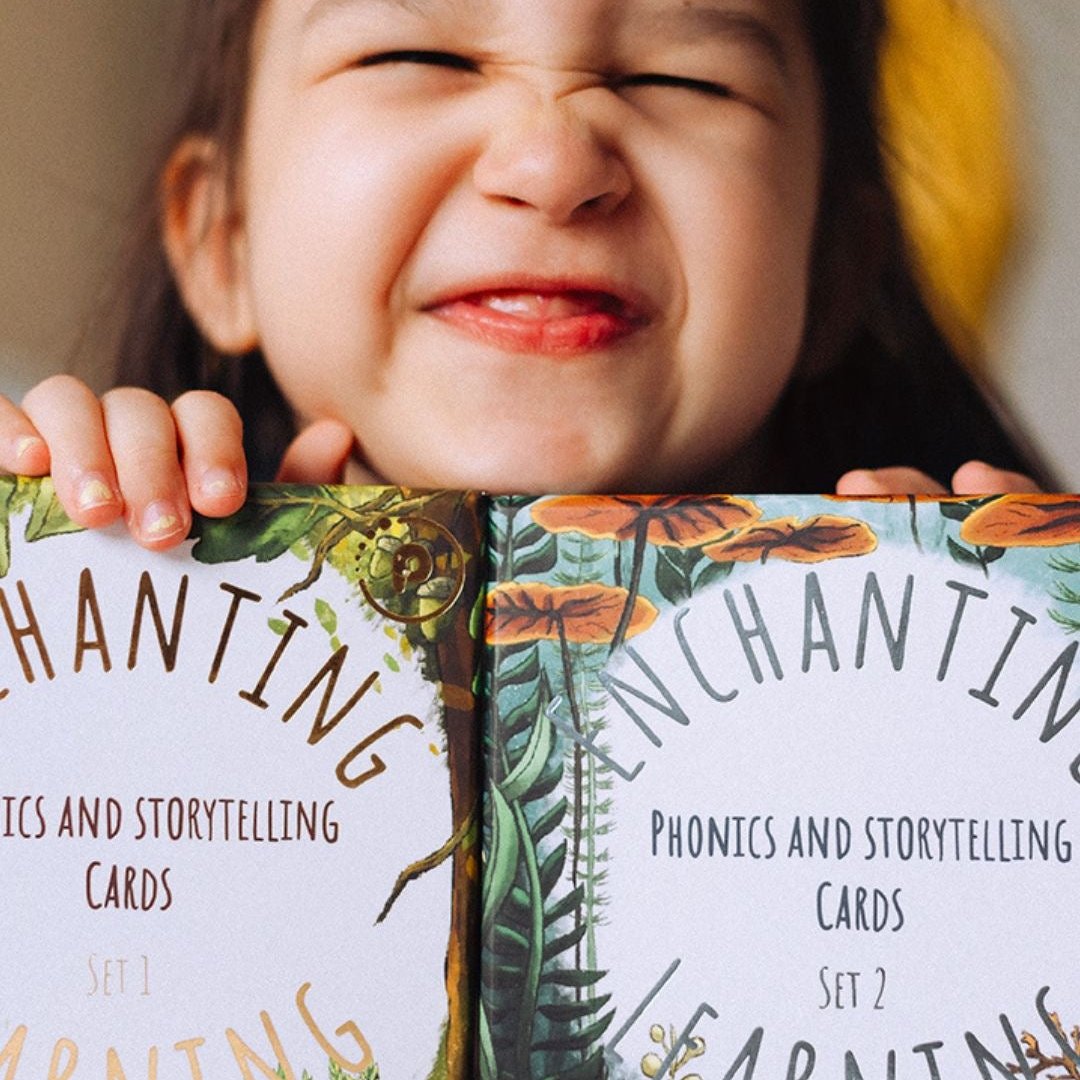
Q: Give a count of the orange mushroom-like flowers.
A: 4